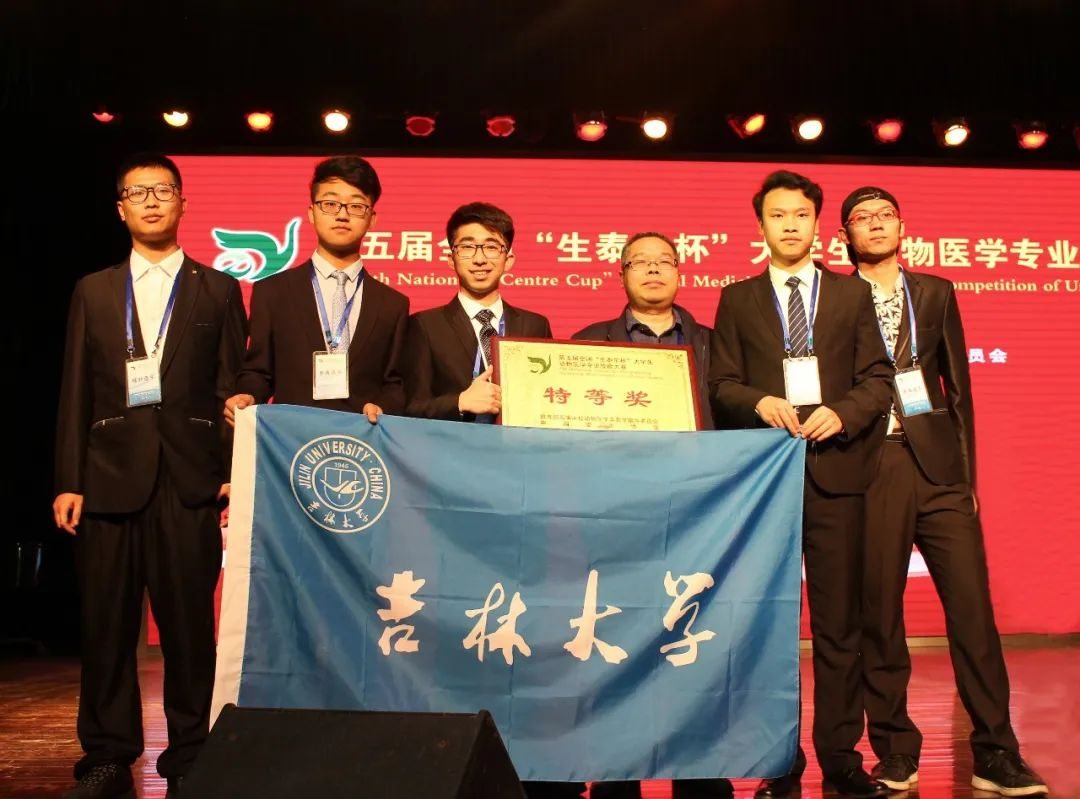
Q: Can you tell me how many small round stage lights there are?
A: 13